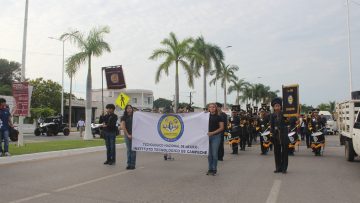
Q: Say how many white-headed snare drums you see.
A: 3